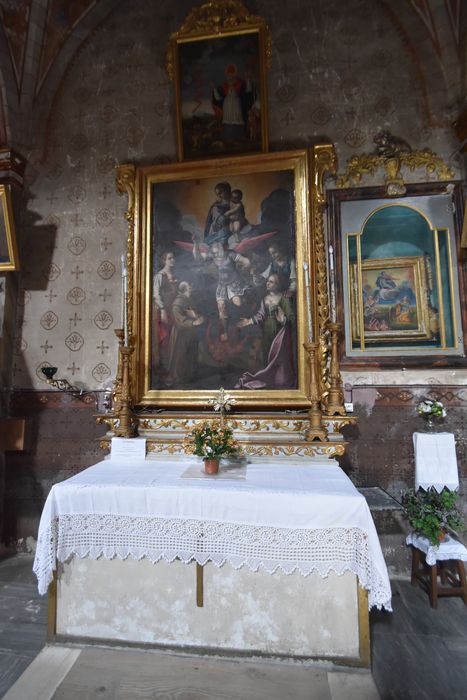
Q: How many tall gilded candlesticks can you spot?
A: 4